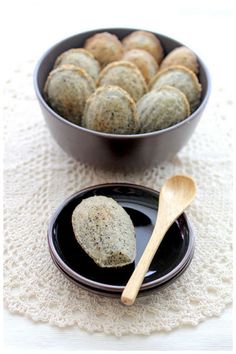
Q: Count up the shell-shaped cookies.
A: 11